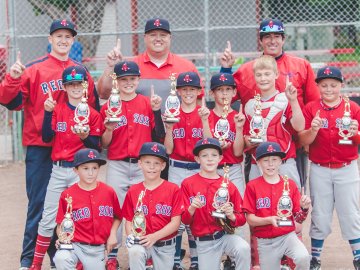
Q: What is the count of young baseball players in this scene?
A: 10